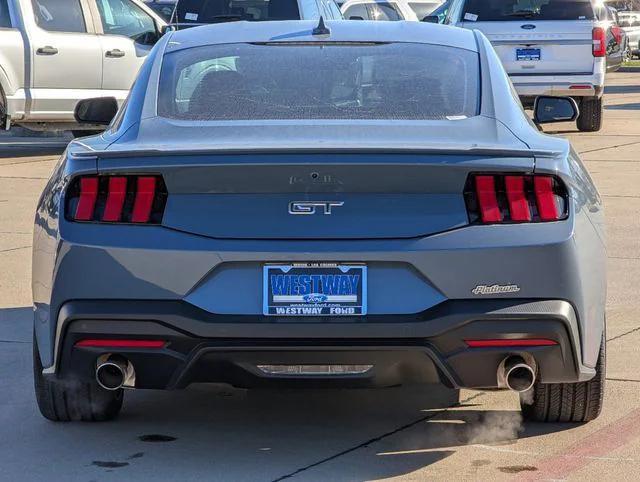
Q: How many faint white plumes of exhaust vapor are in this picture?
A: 2